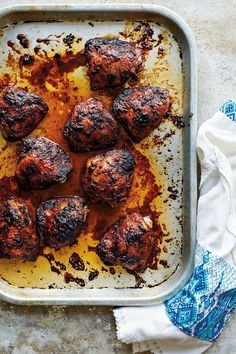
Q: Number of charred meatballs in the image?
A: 9